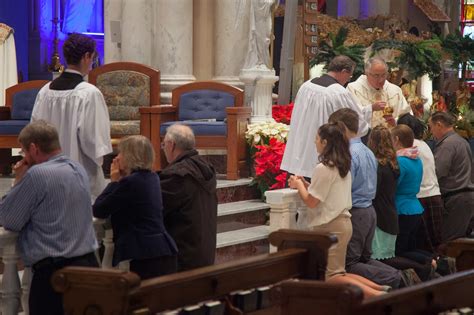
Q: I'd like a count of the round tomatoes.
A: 0